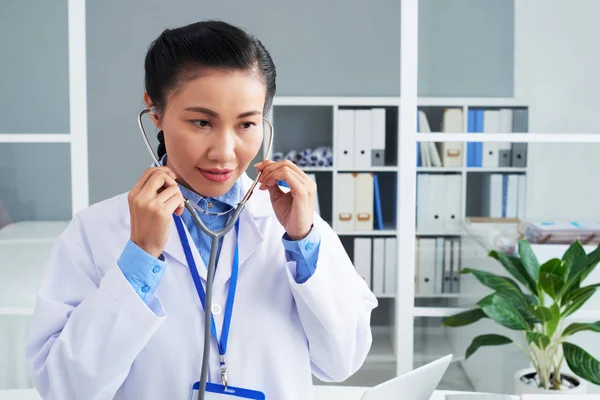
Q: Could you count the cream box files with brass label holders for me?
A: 3